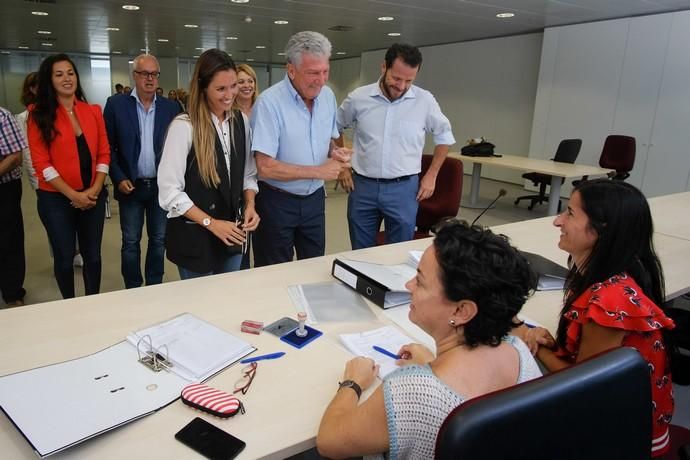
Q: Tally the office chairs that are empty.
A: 3